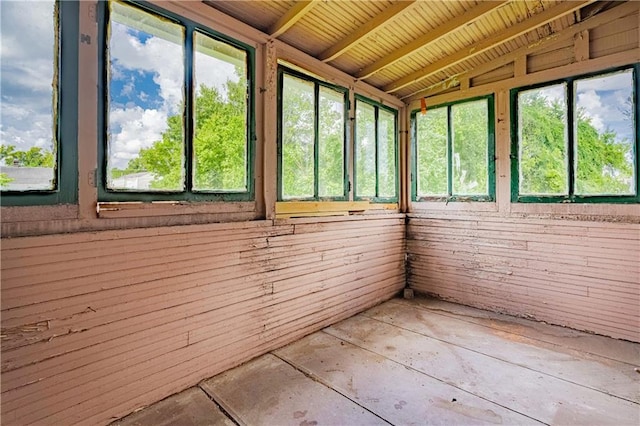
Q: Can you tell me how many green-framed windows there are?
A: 6